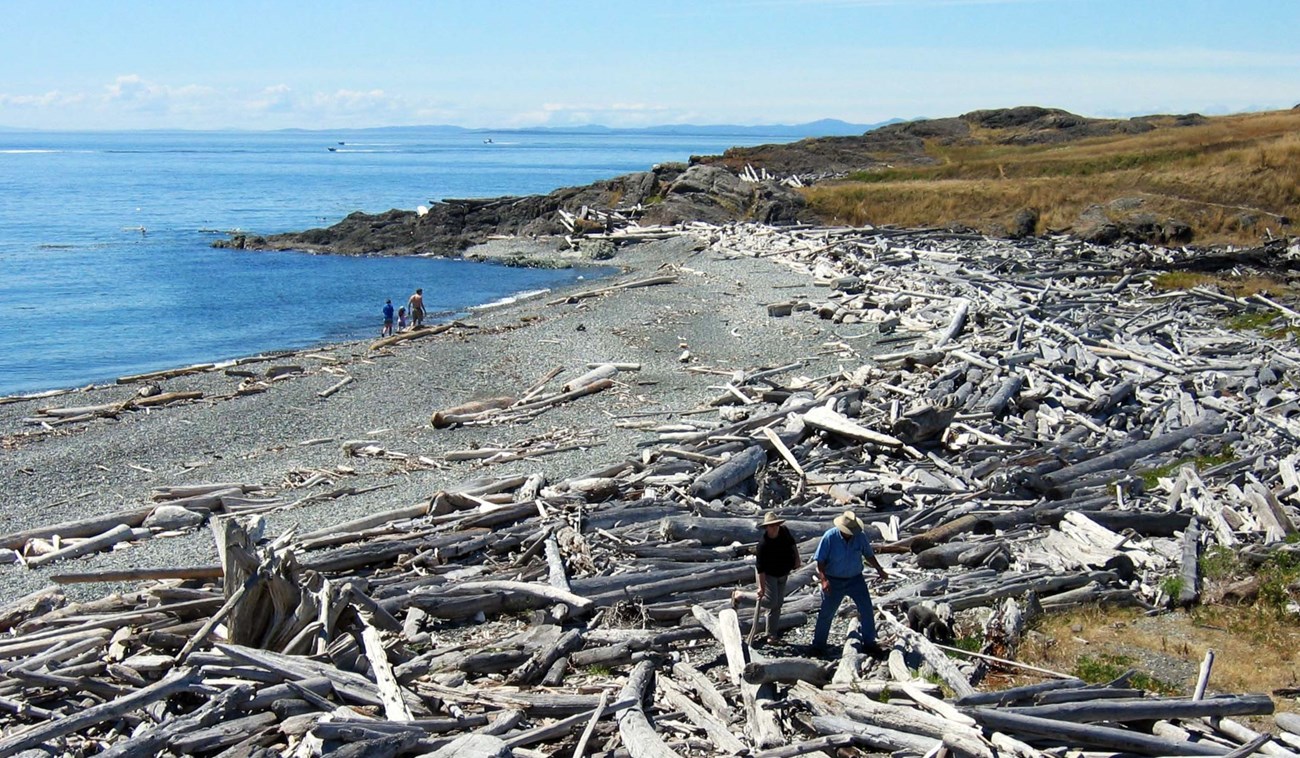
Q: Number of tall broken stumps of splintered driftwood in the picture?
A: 1